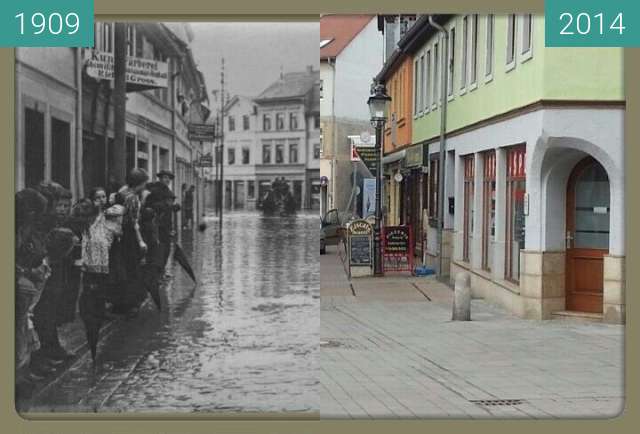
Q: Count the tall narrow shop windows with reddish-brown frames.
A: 3